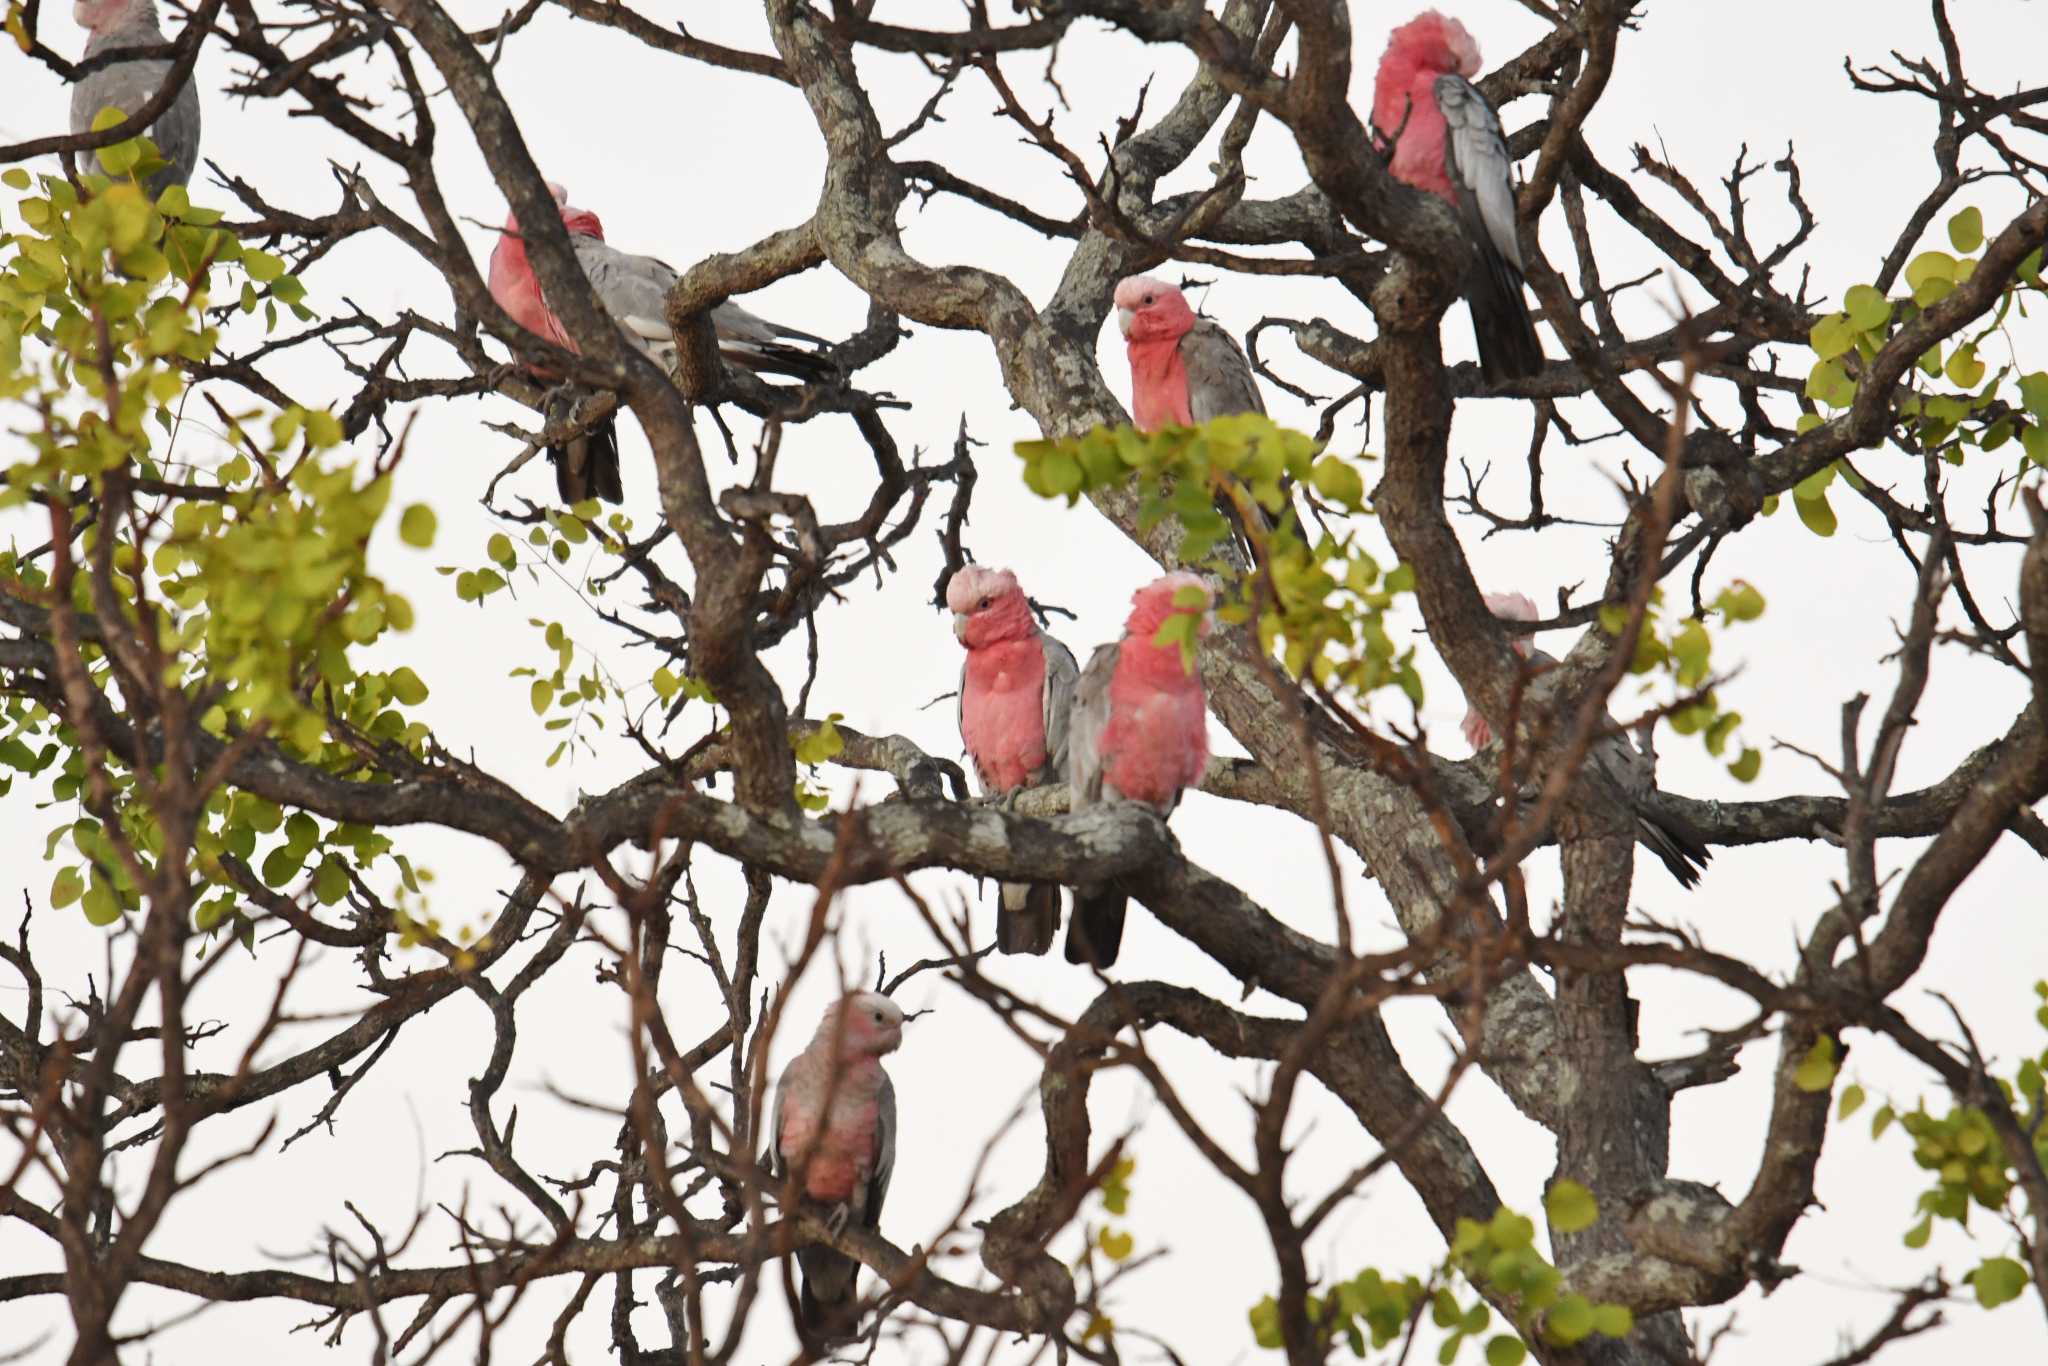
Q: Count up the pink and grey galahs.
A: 9